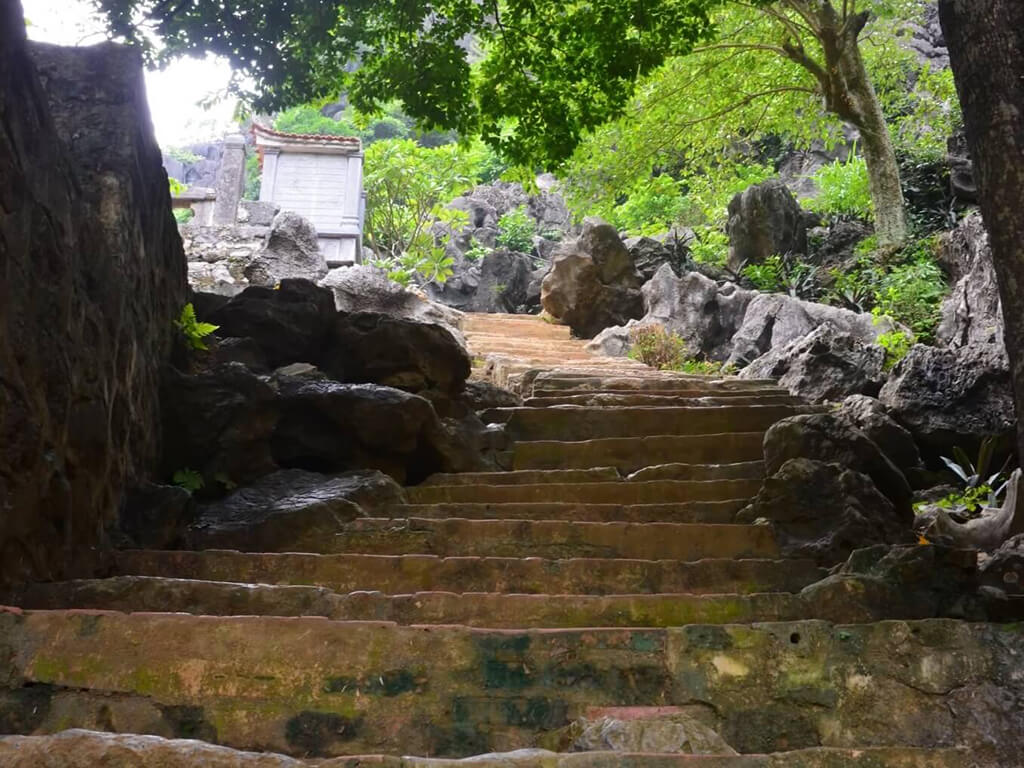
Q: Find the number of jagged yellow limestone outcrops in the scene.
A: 0